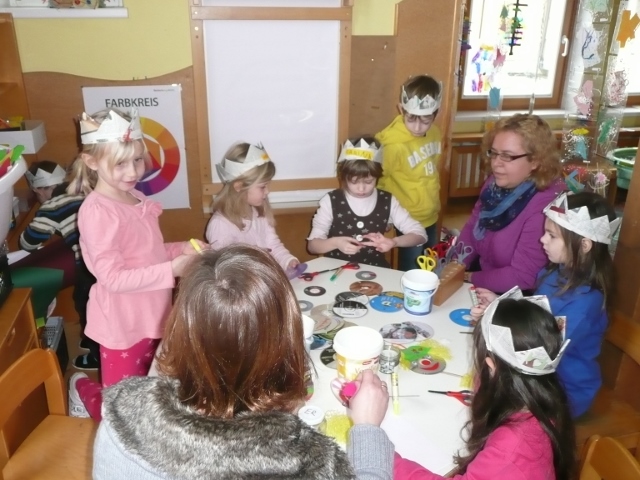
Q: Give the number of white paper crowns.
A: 7